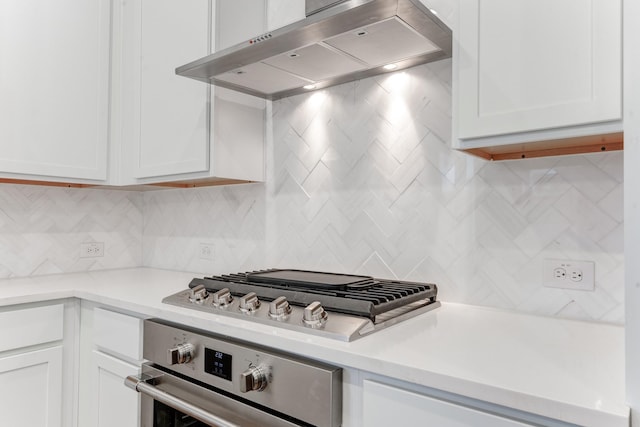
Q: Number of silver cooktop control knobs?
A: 5